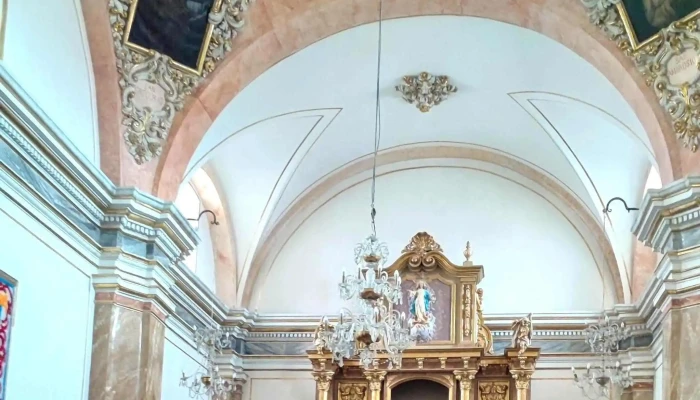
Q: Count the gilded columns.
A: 4